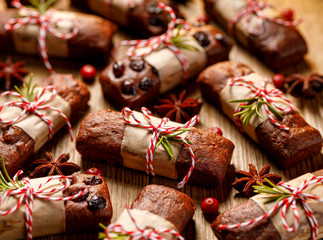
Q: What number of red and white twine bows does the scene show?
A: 9